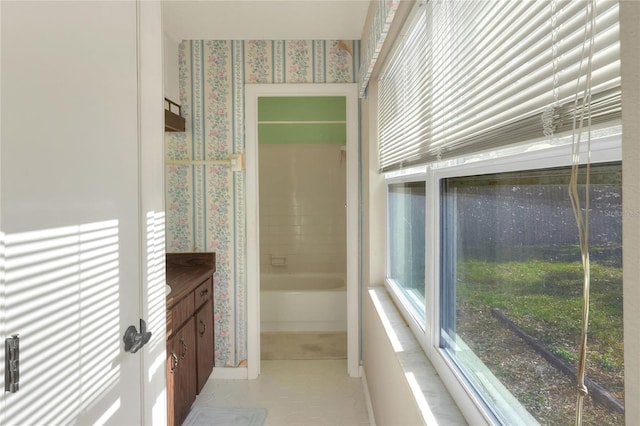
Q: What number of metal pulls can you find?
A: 4